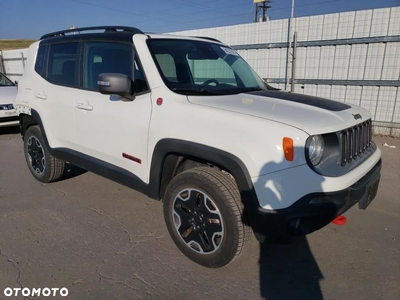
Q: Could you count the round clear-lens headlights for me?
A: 1